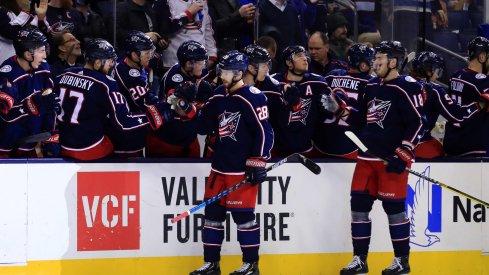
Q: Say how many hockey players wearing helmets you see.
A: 11